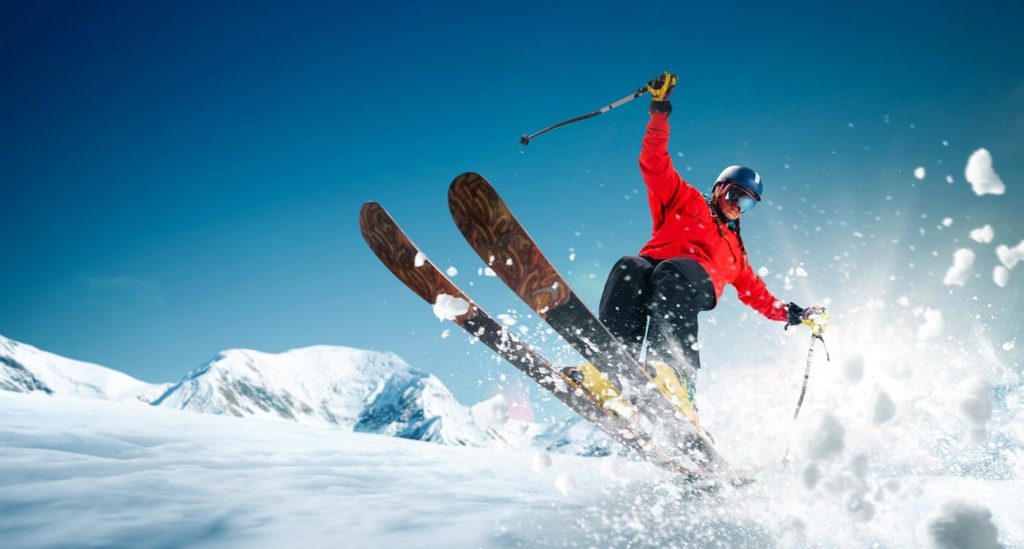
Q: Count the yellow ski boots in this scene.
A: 2